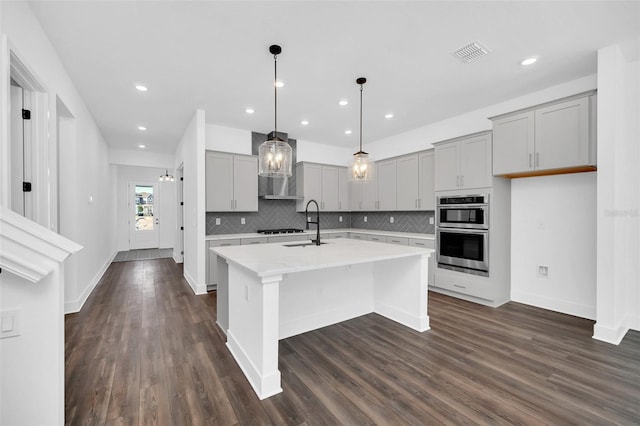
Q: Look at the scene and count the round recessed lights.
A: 10